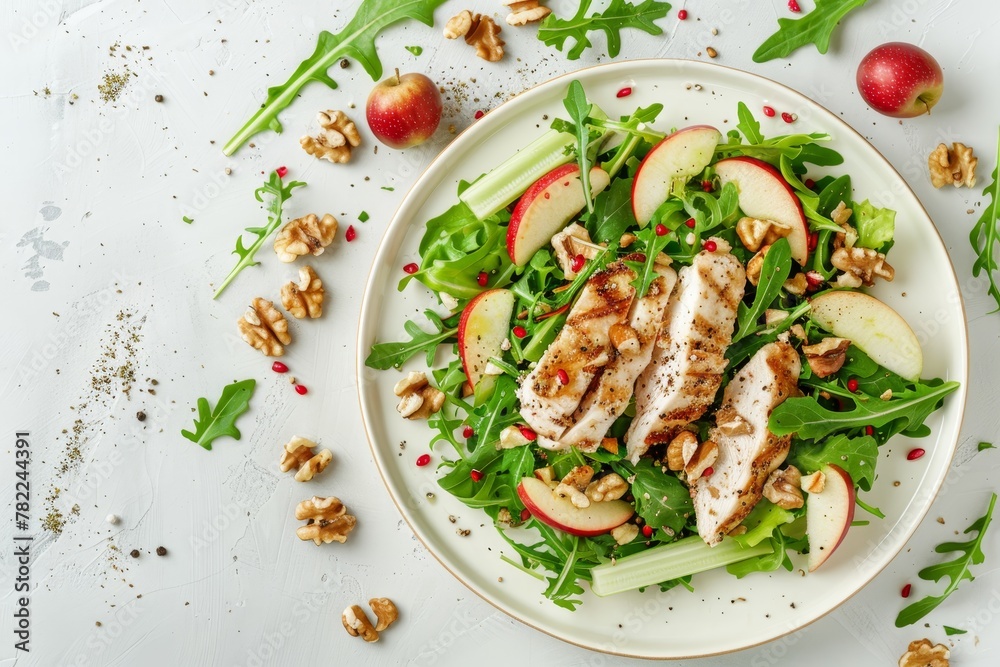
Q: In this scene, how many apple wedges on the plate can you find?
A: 7